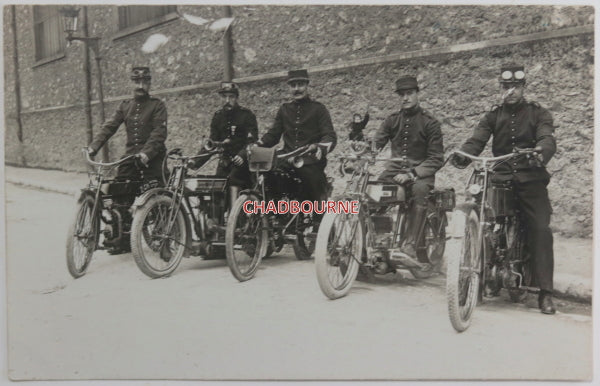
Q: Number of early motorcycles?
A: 5